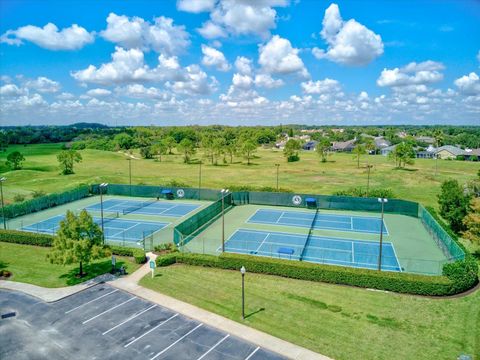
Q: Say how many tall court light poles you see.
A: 8